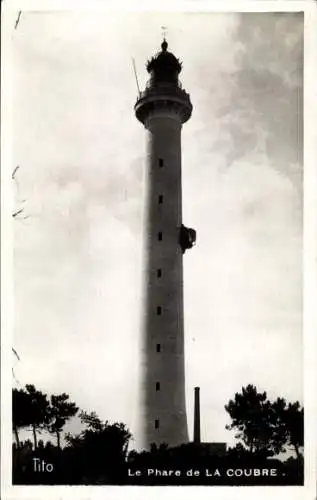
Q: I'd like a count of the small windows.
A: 8